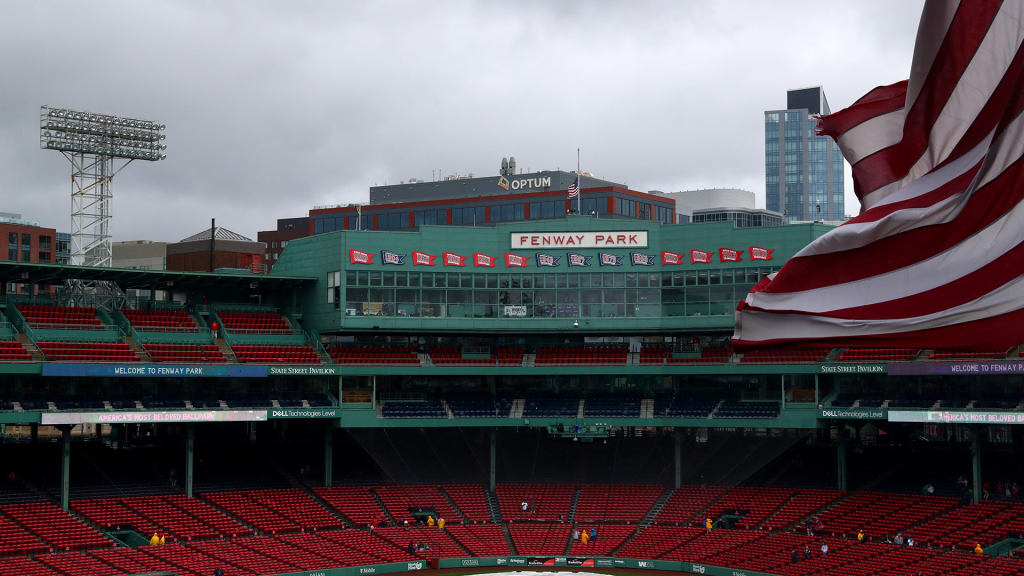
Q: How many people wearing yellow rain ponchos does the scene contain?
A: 8